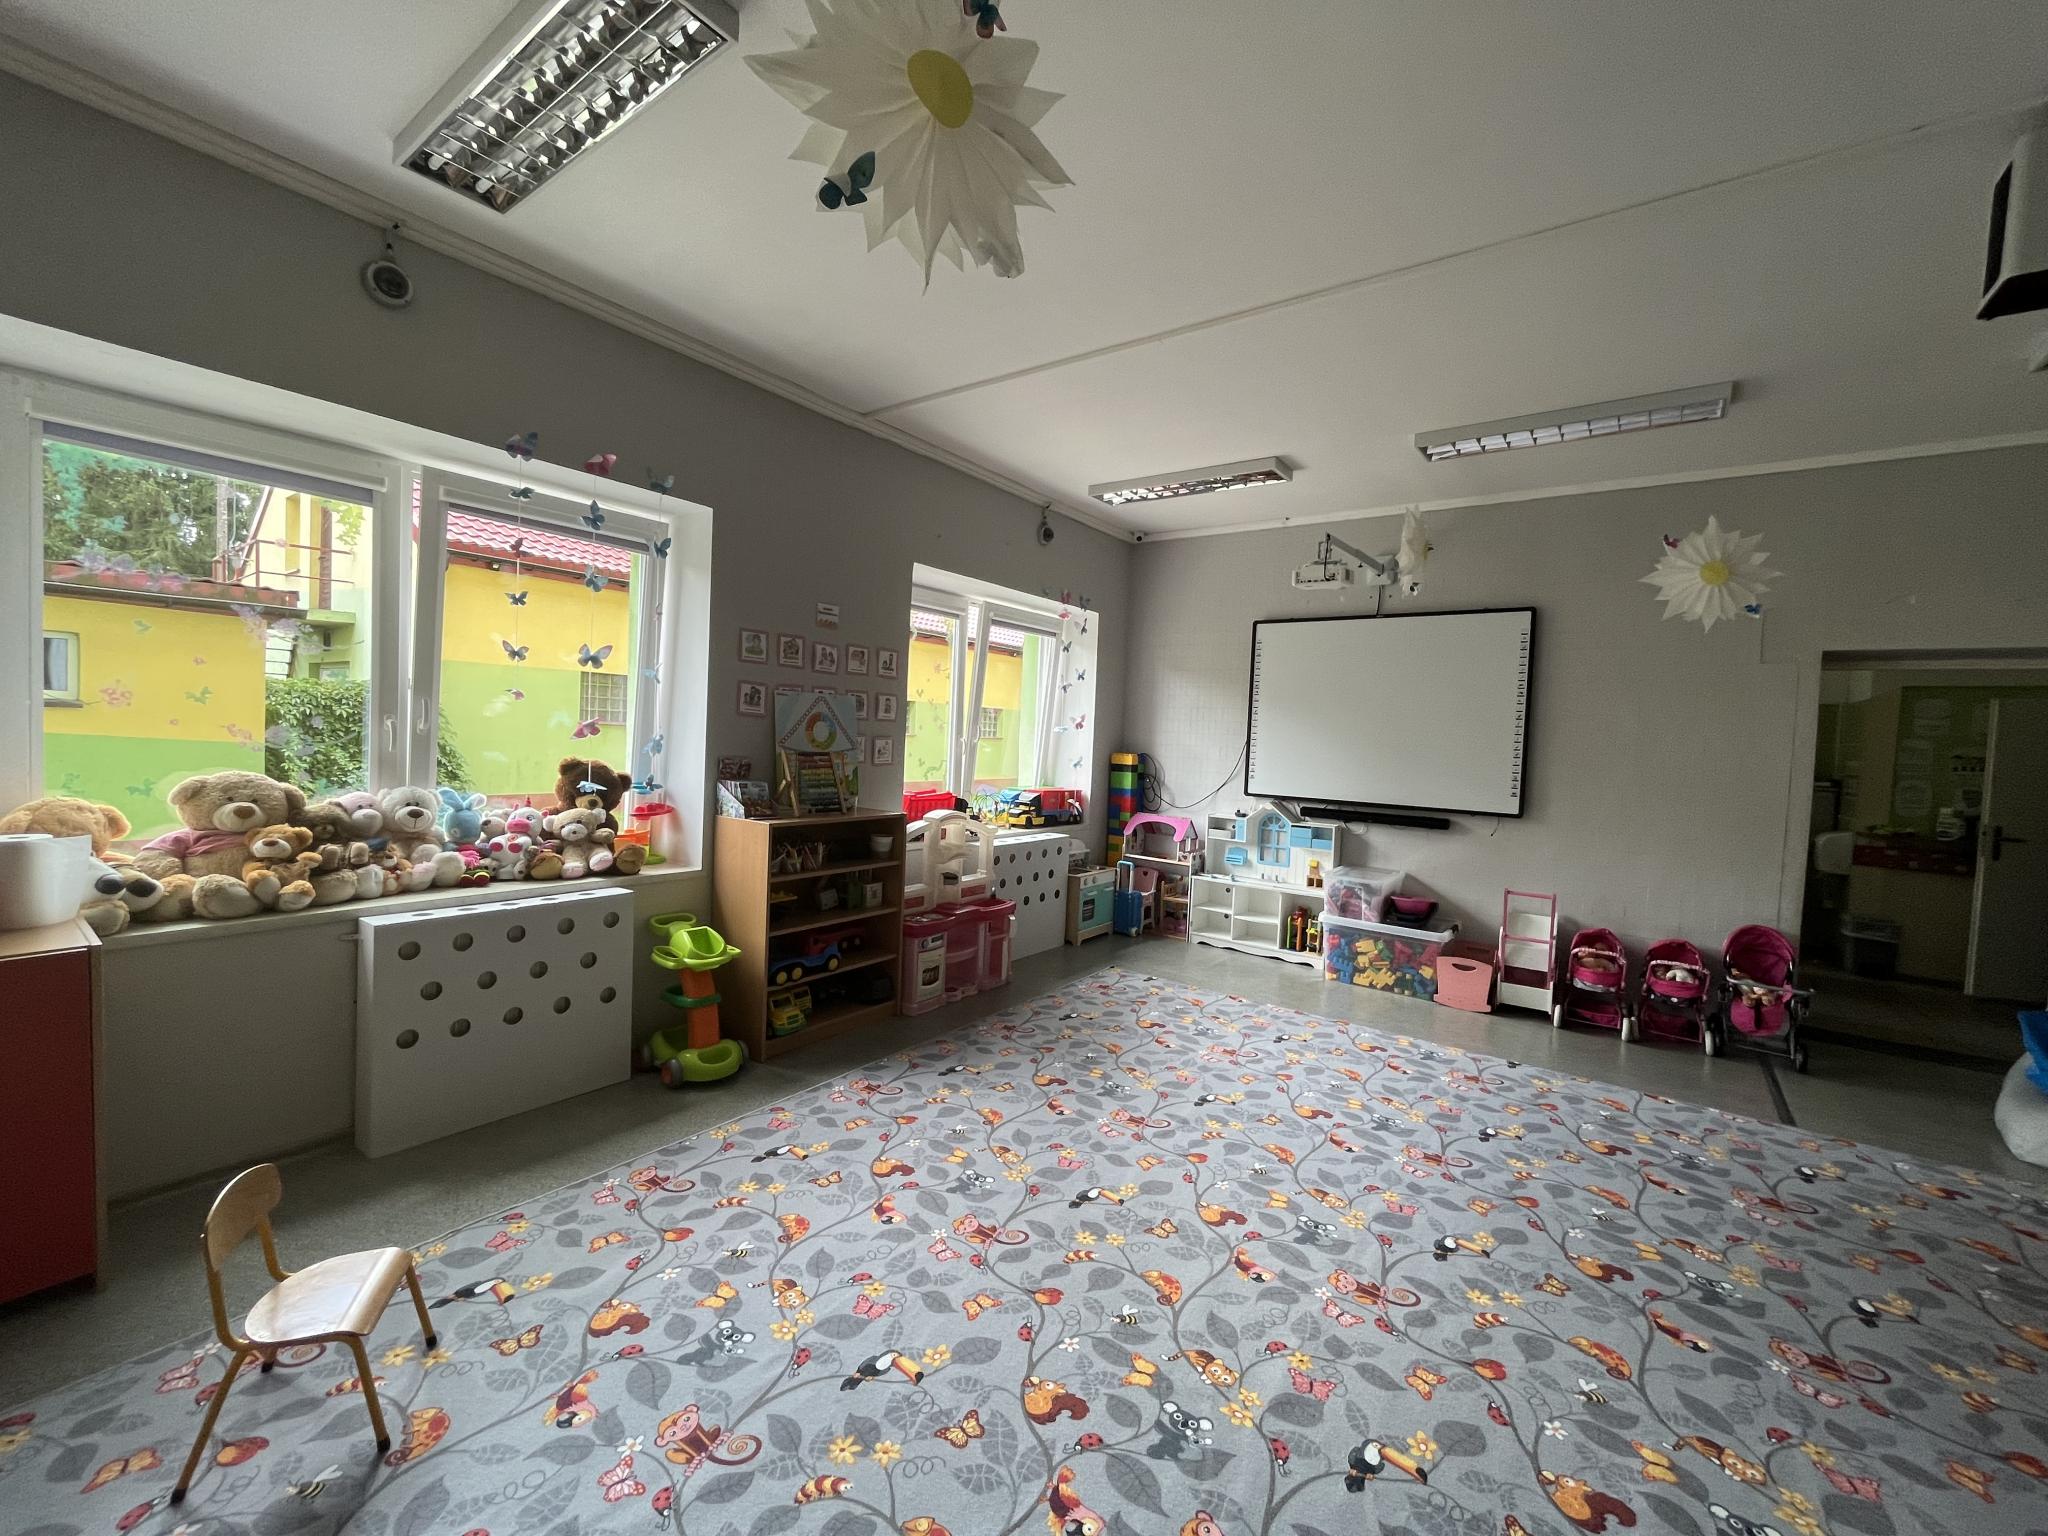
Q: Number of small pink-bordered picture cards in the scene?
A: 12